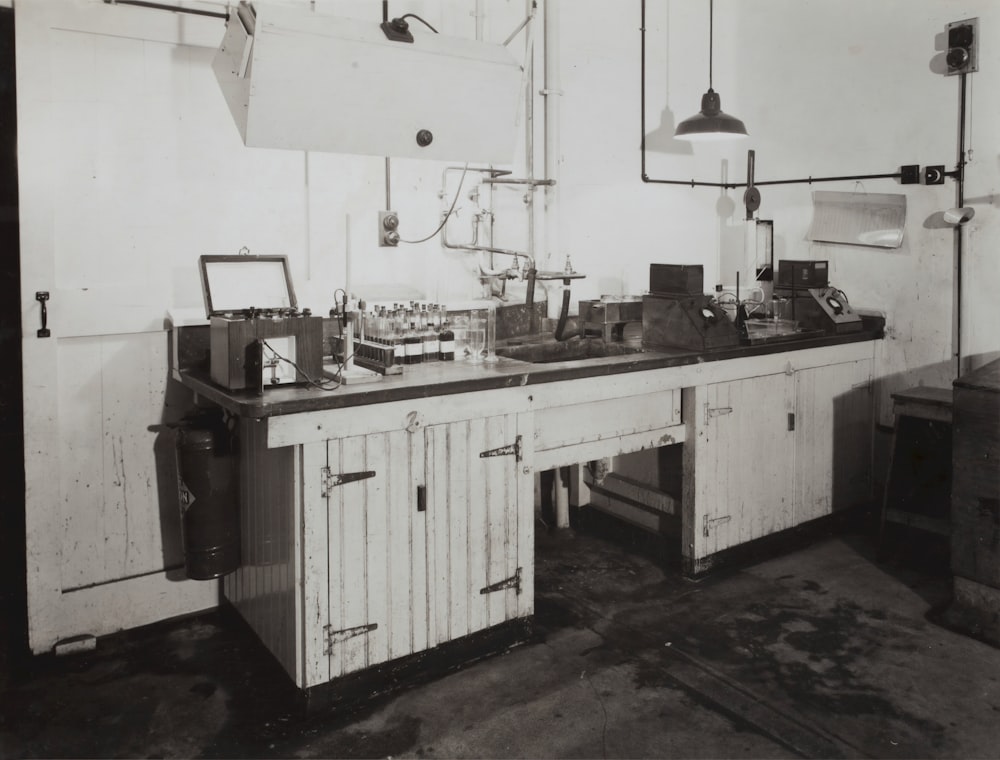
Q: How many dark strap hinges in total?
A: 4